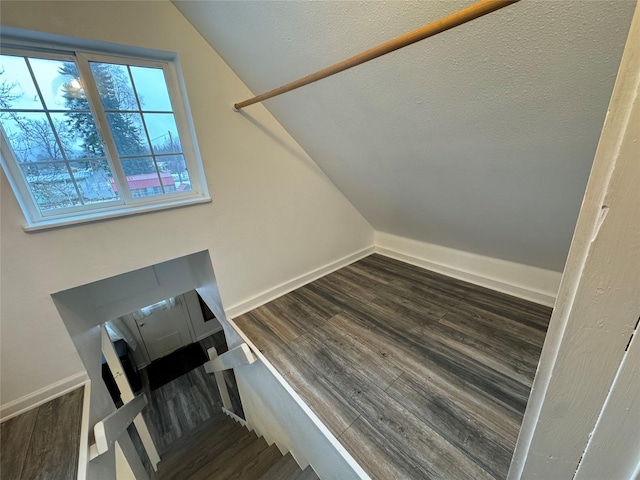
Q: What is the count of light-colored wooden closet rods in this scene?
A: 1